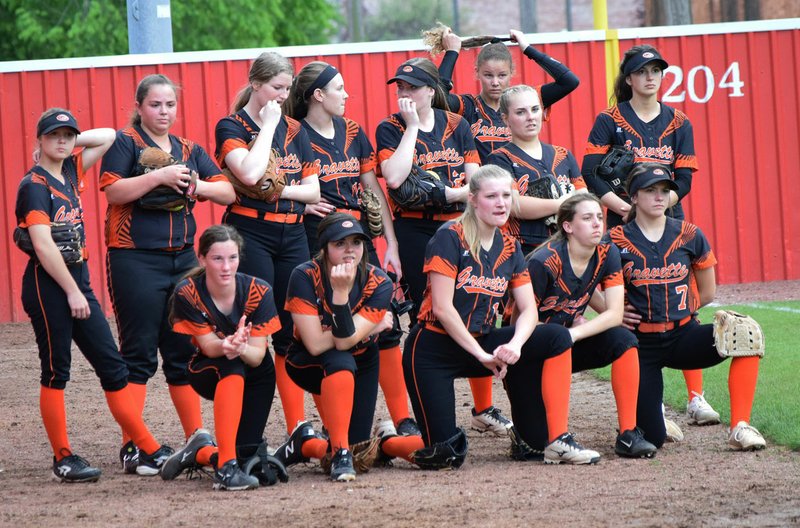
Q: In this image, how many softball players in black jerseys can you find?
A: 13